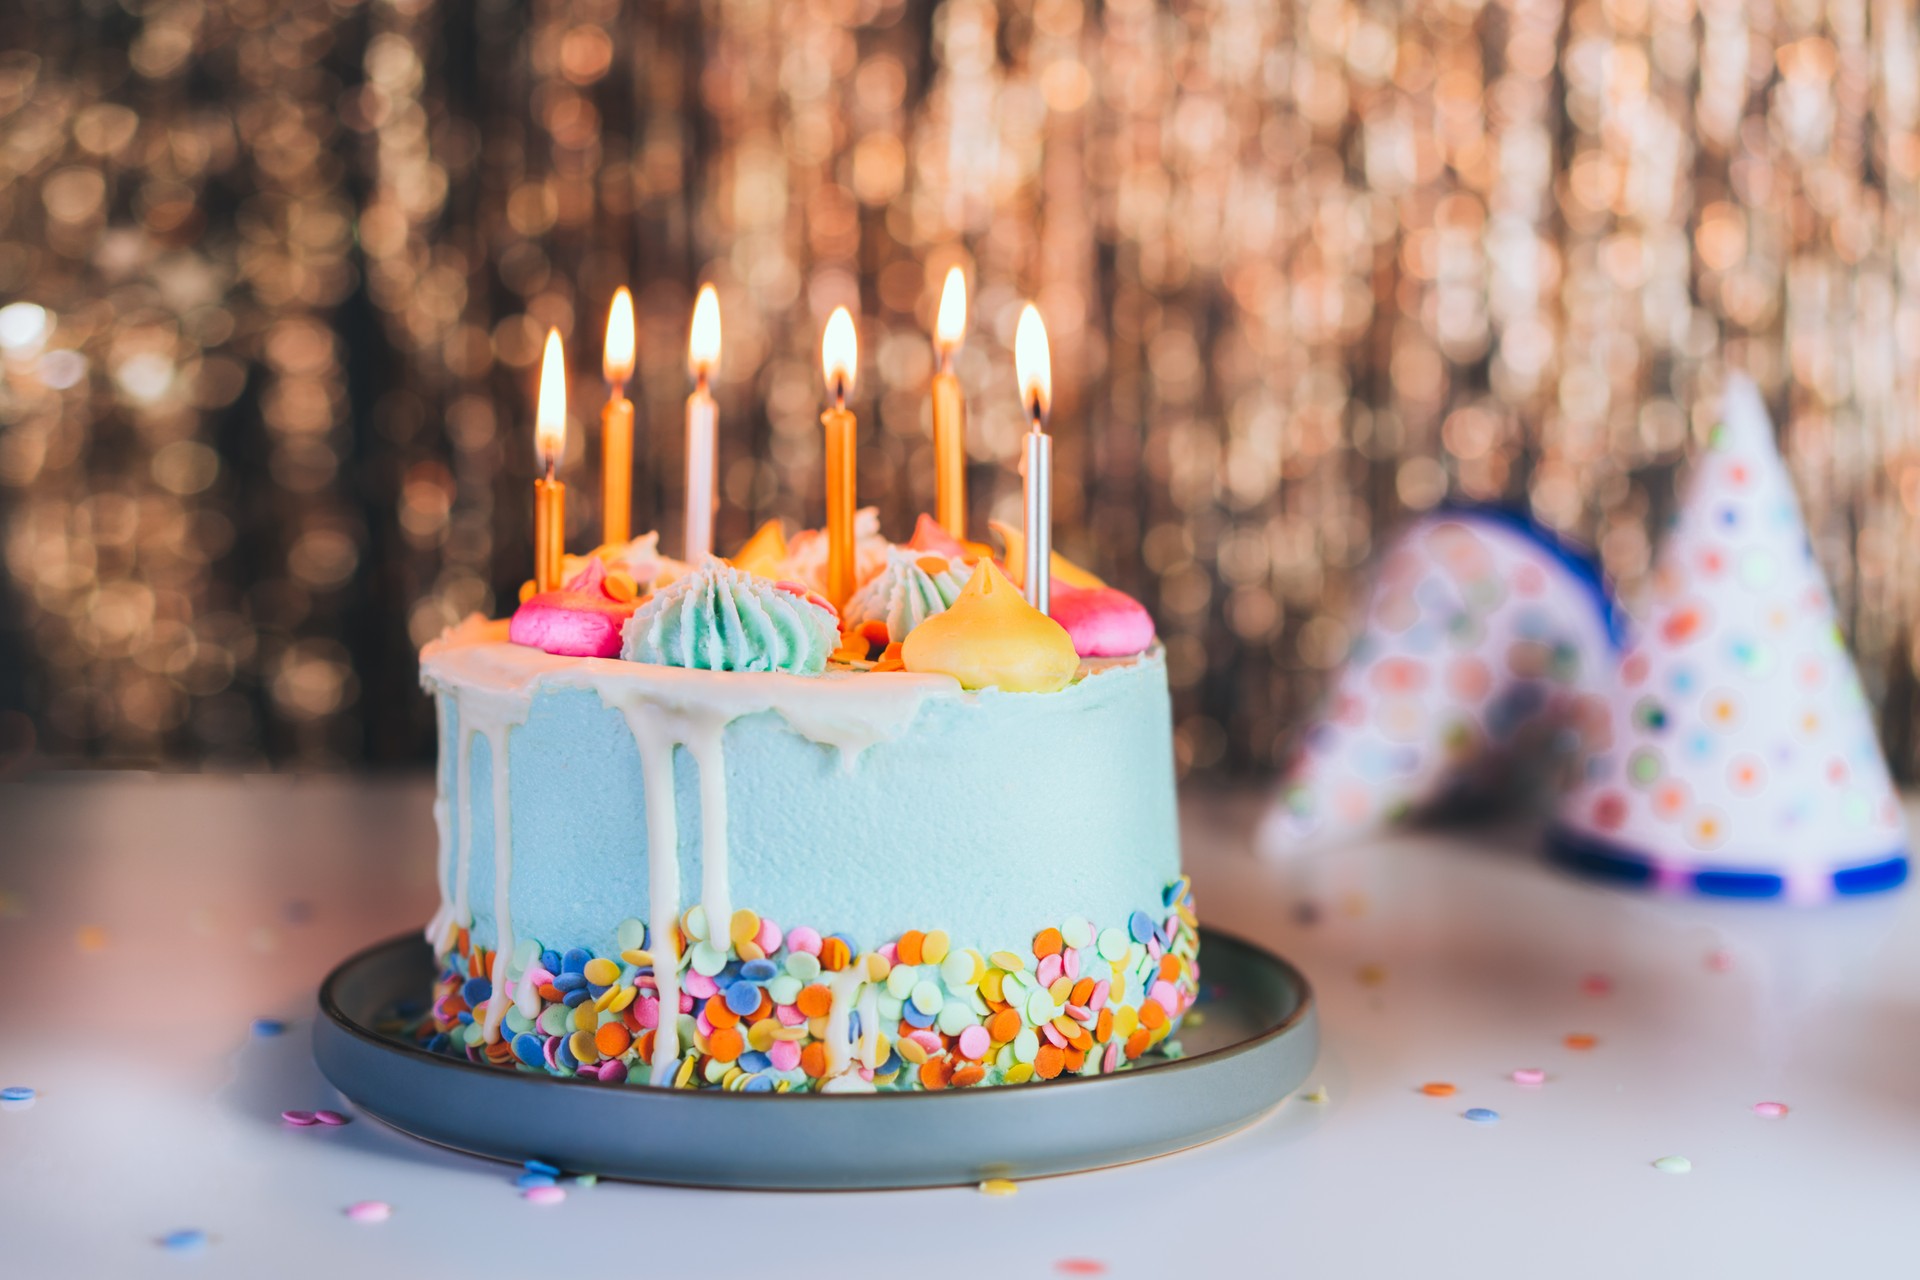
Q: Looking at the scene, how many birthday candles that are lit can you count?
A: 6